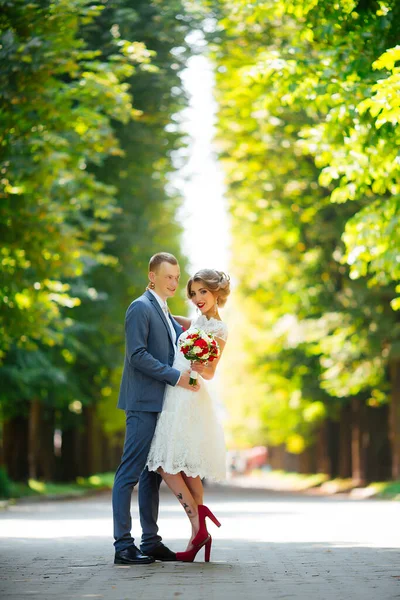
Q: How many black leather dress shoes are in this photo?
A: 2